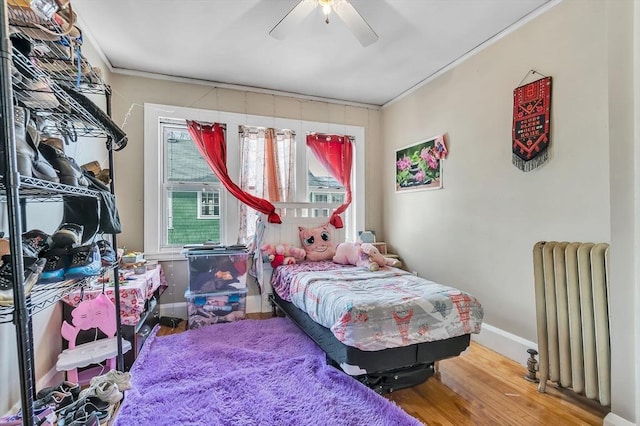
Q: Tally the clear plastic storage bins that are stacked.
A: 2